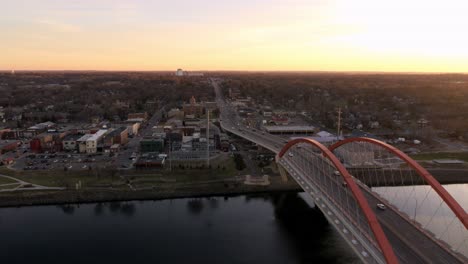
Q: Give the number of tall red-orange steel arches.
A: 2